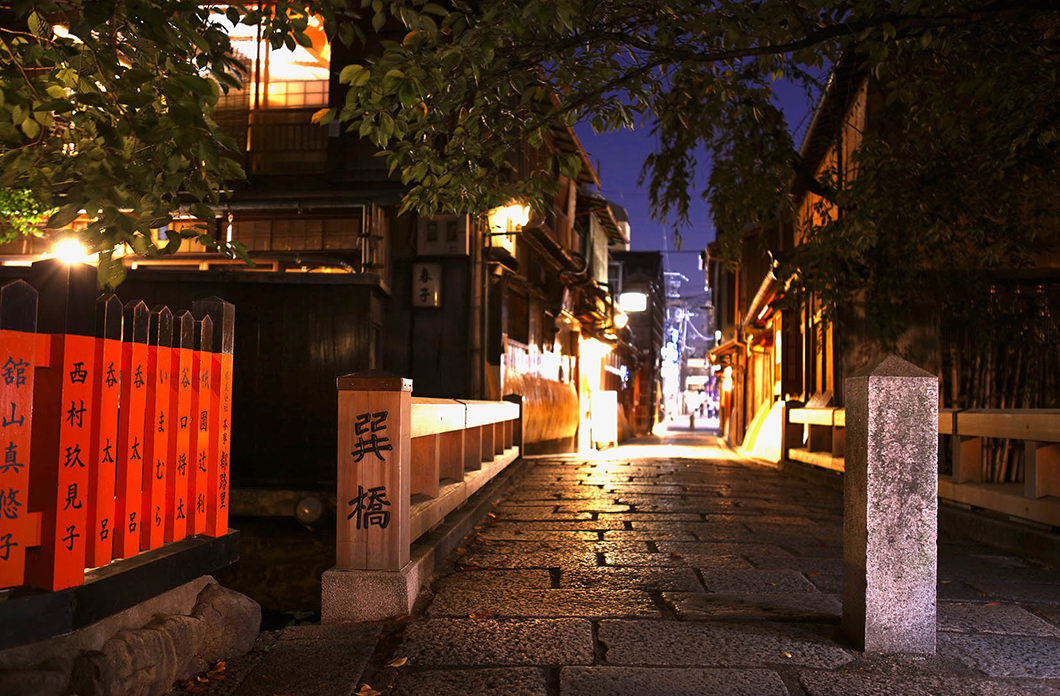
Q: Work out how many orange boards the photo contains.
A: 8